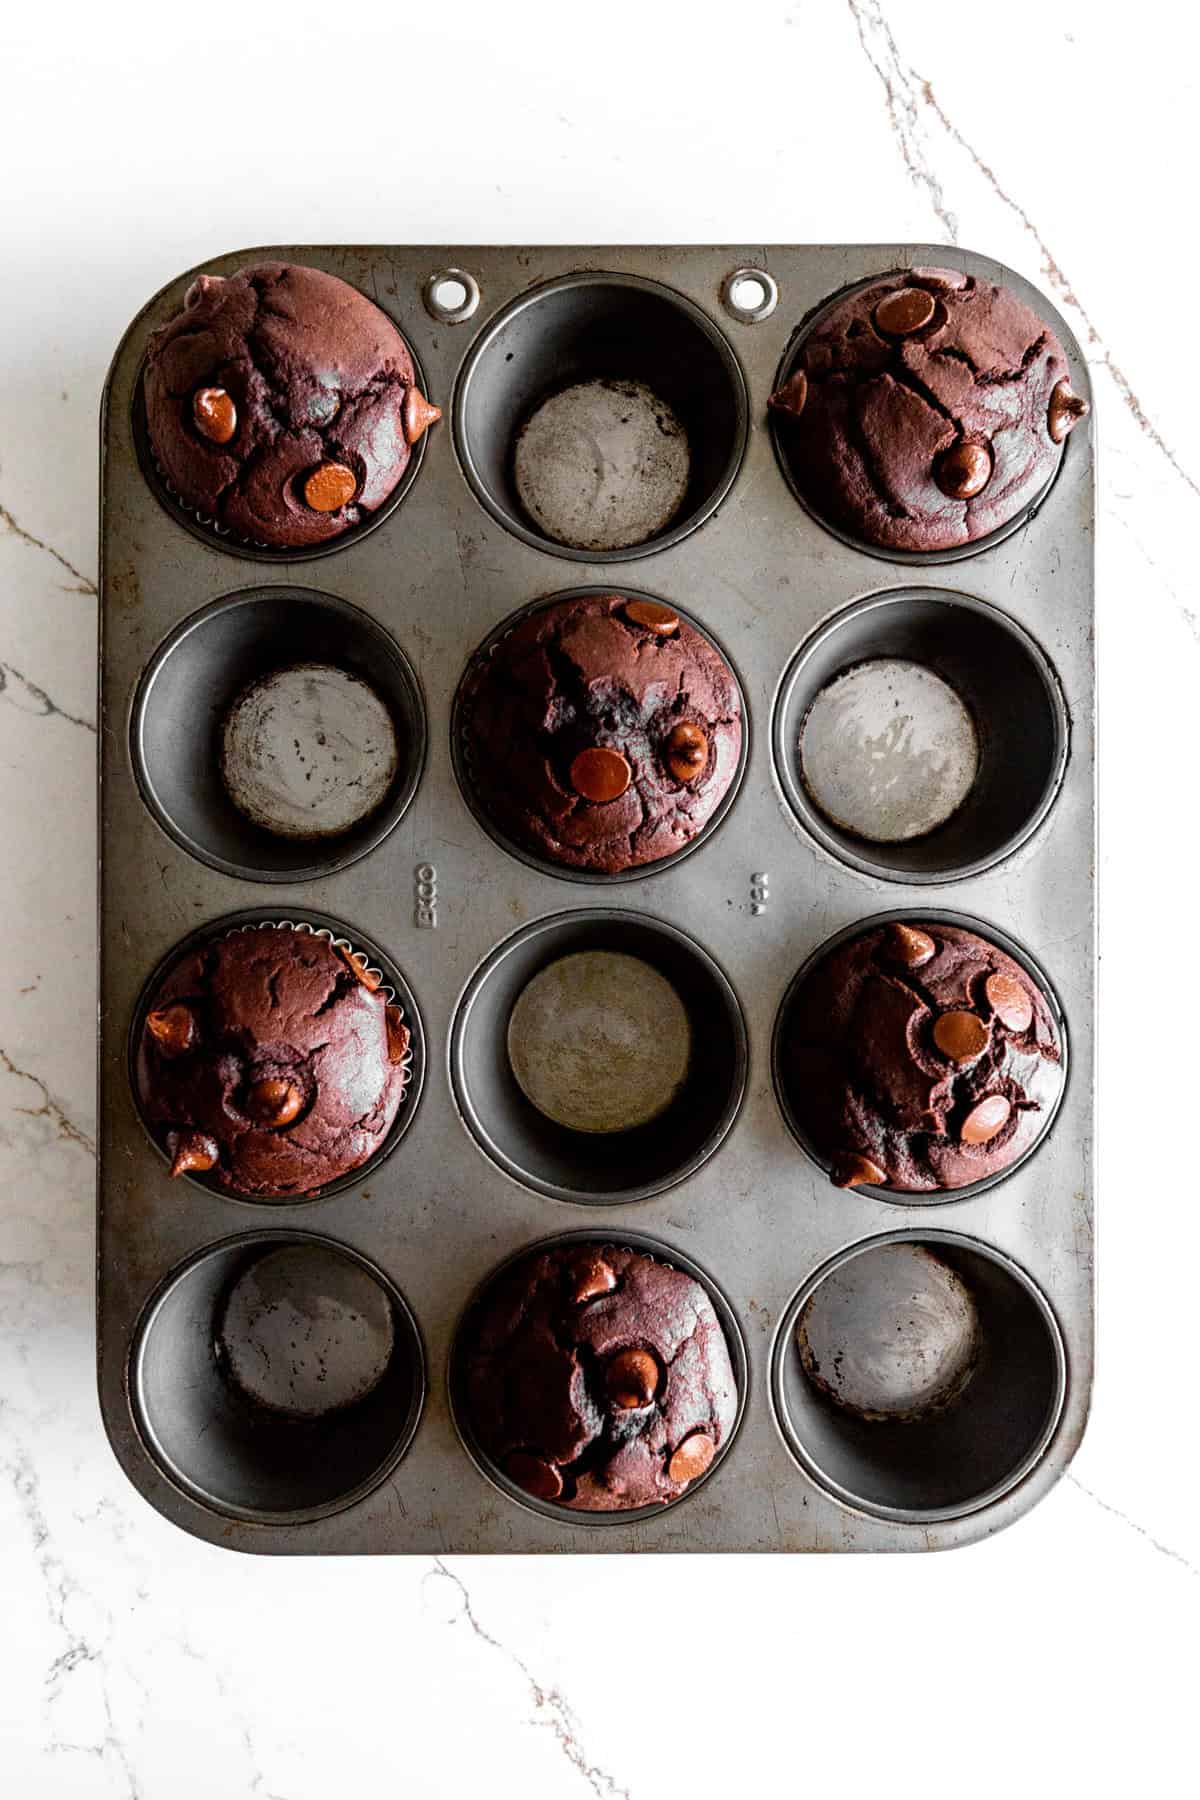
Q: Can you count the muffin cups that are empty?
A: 6